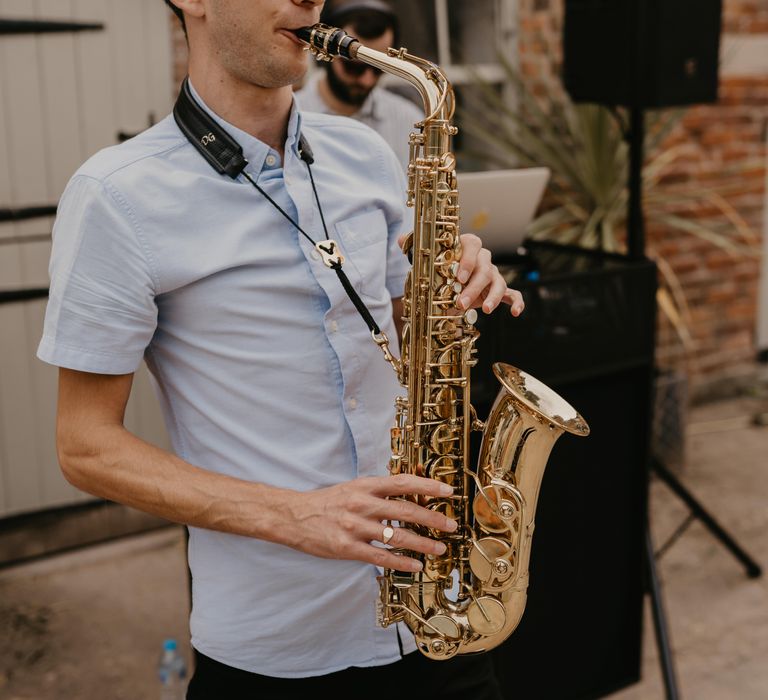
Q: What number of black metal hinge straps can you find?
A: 3